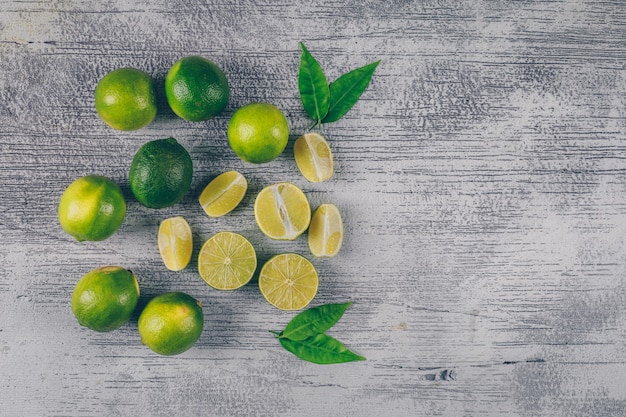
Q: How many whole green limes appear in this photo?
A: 7